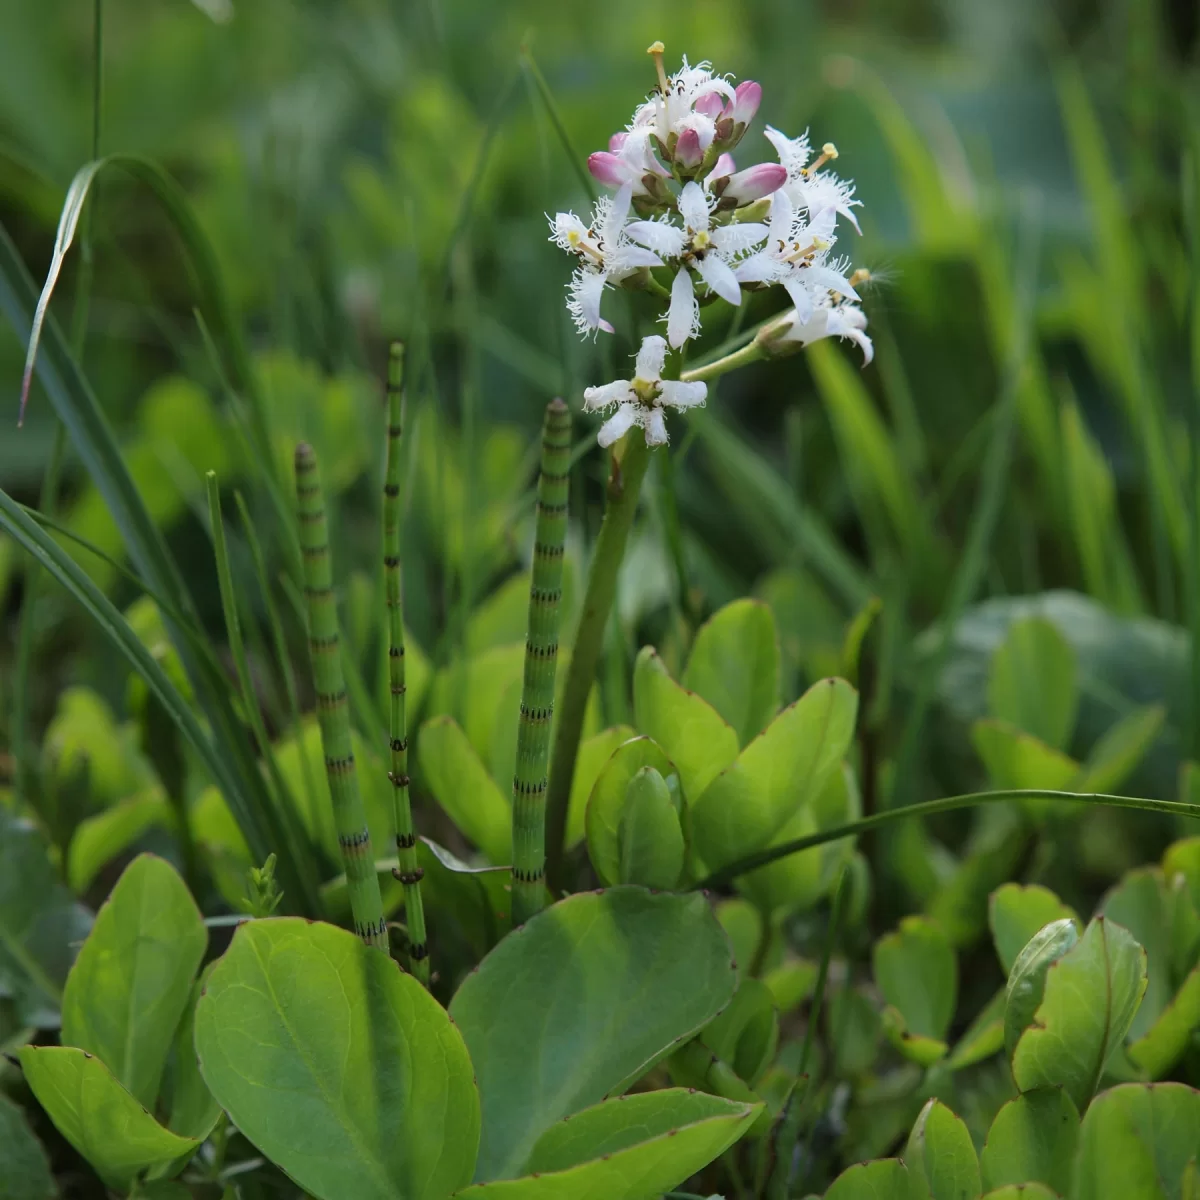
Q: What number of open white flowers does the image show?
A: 7